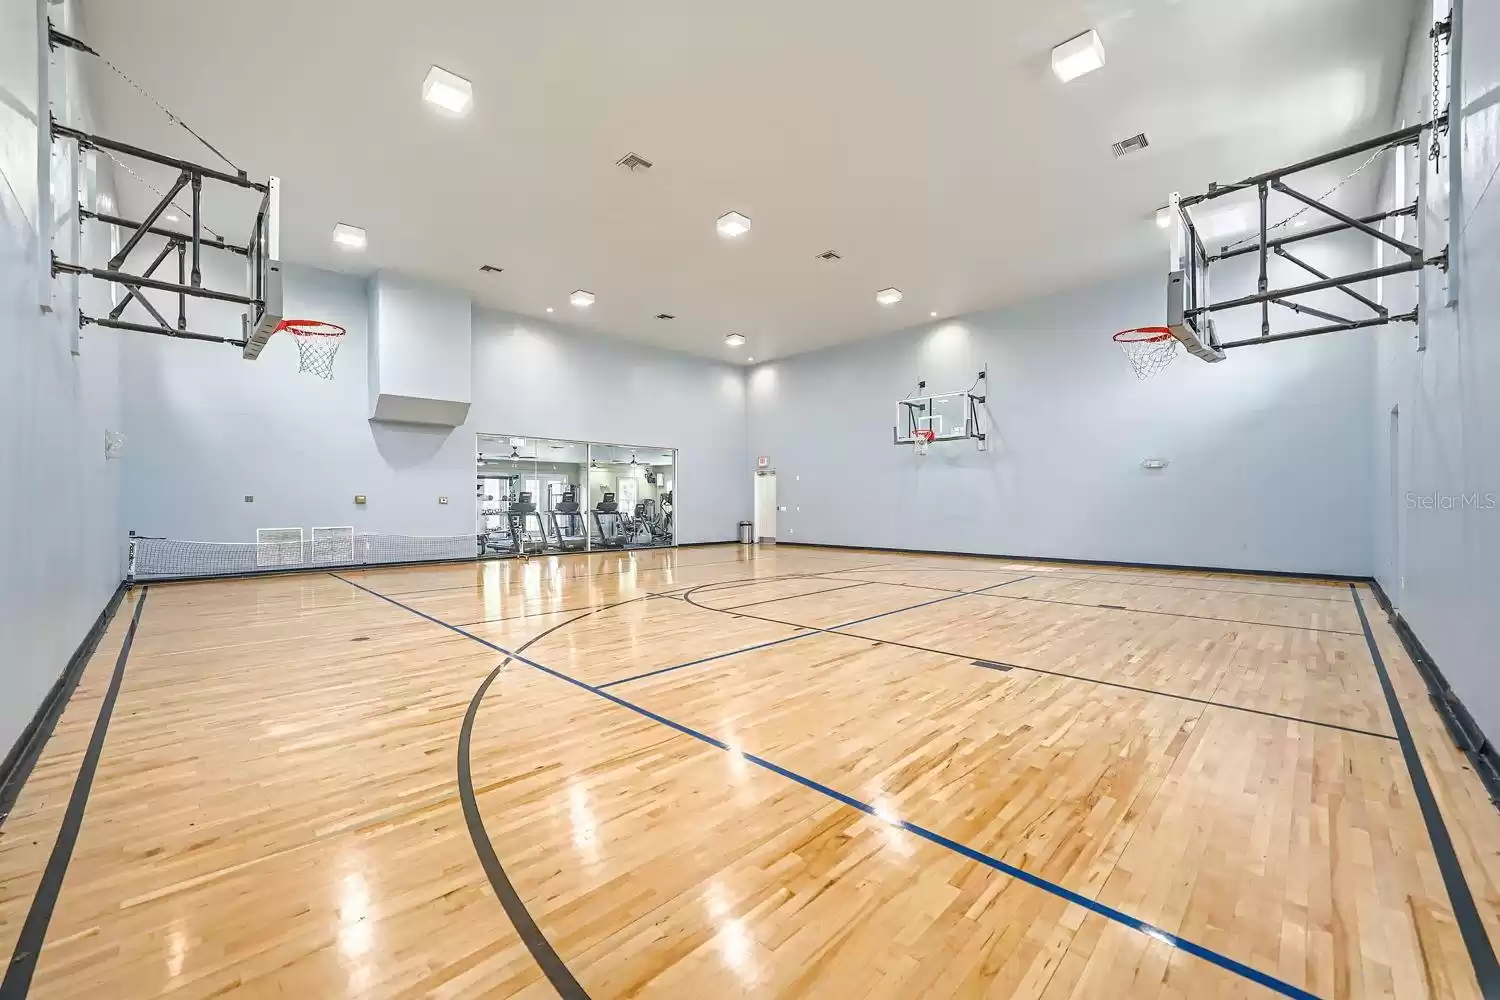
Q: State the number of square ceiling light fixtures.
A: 8